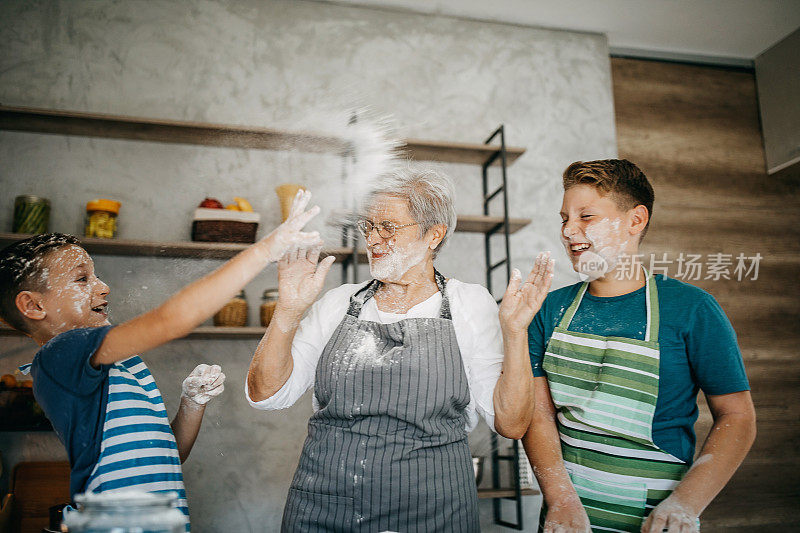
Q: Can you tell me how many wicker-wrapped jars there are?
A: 2